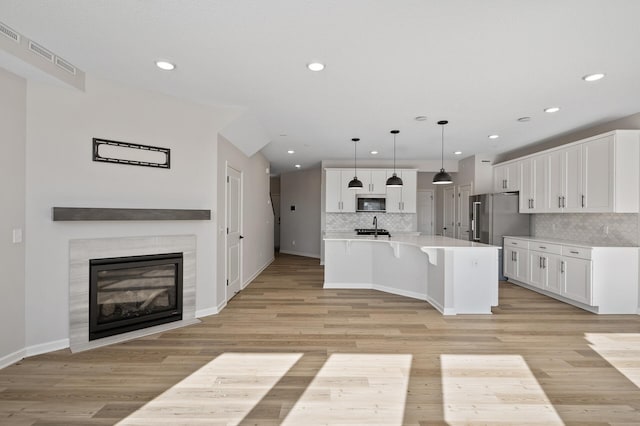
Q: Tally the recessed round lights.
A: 9